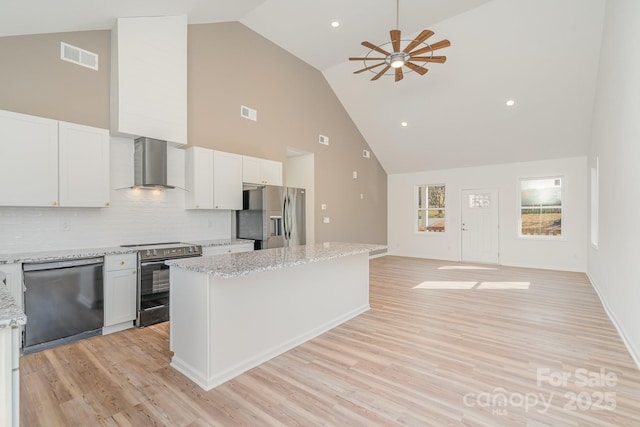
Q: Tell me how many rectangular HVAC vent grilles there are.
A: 4